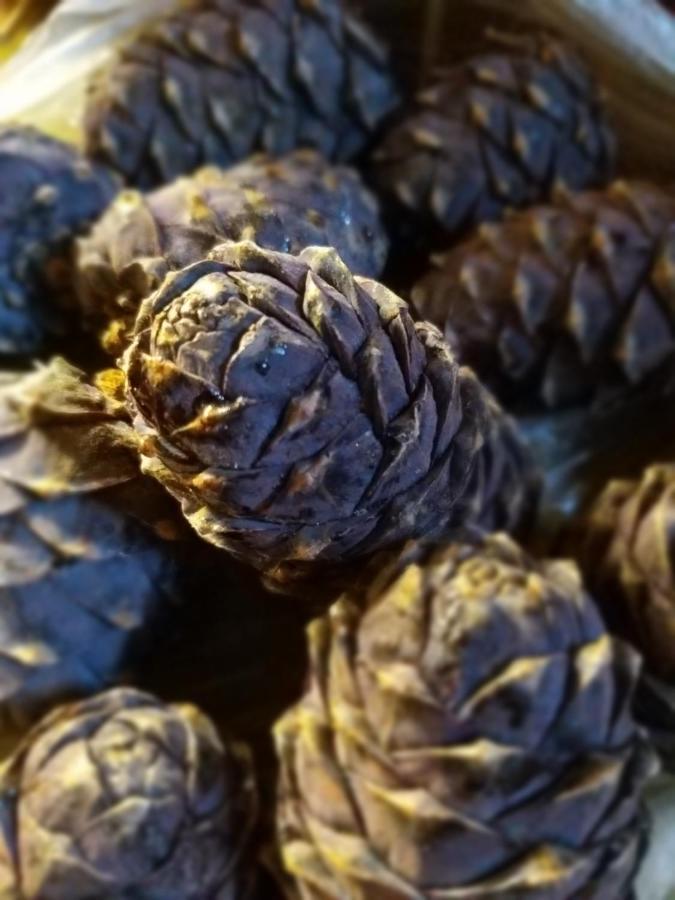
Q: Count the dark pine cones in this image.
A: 10